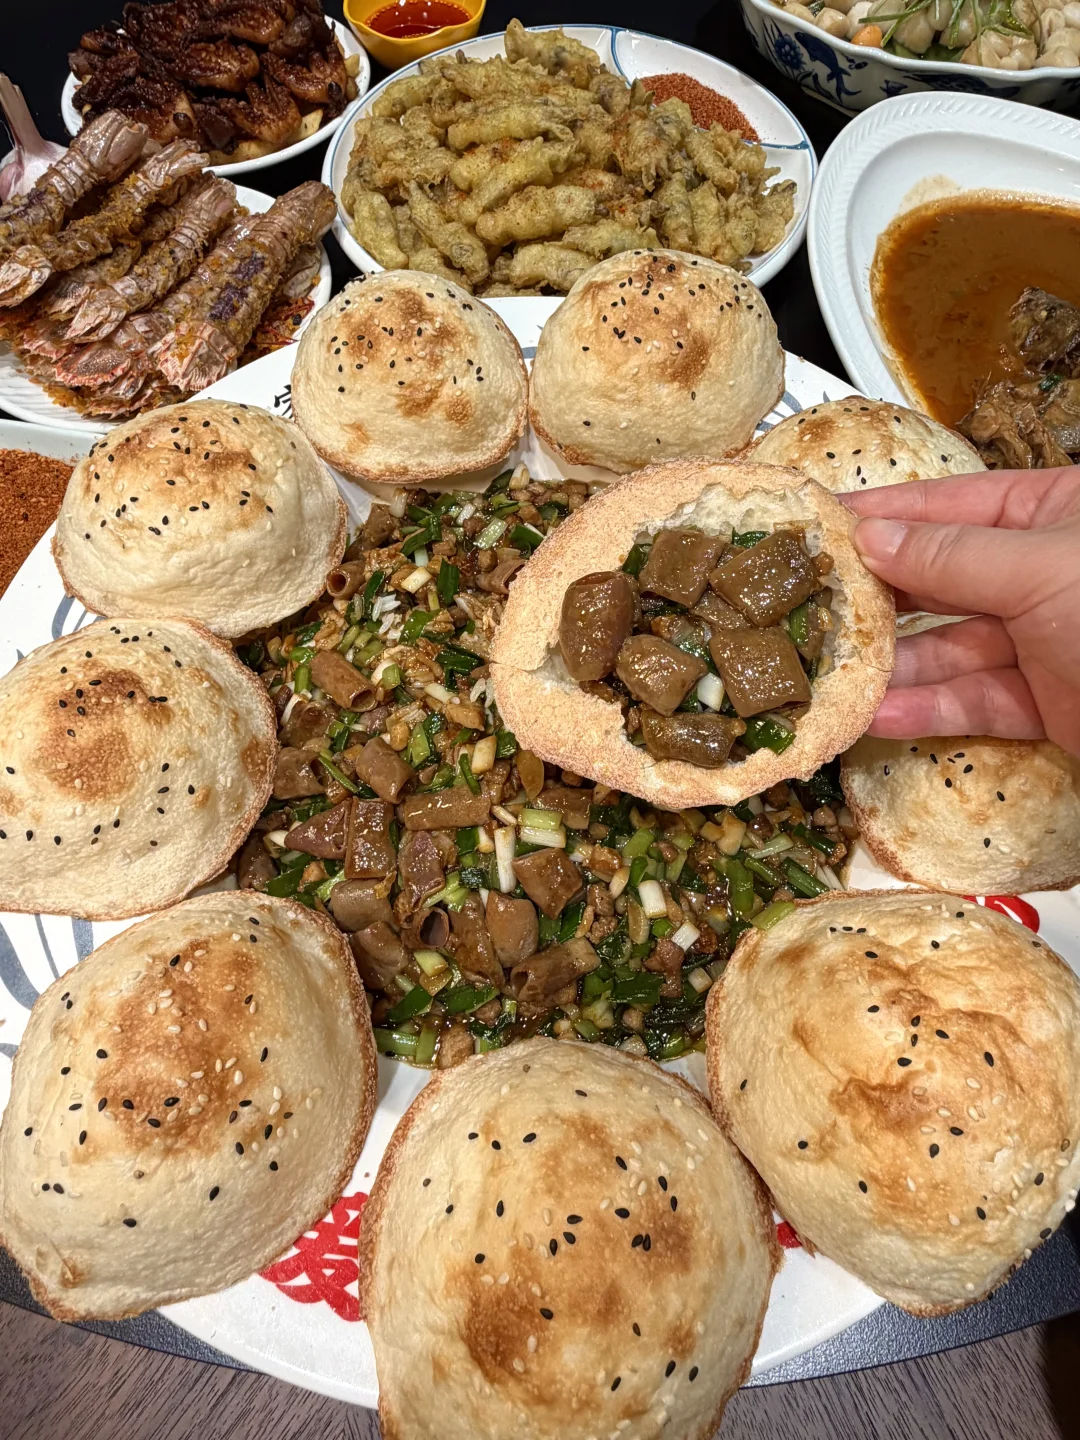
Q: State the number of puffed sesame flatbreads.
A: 10